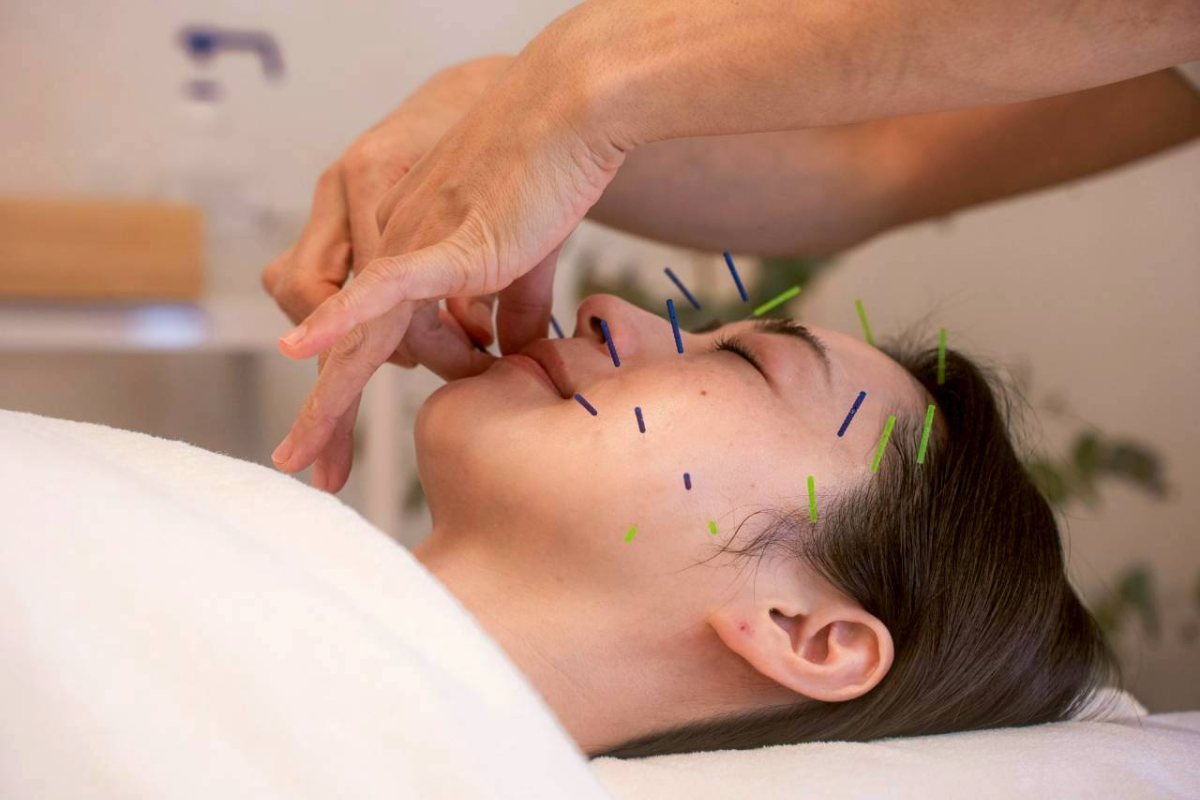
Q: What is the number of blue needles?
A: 9